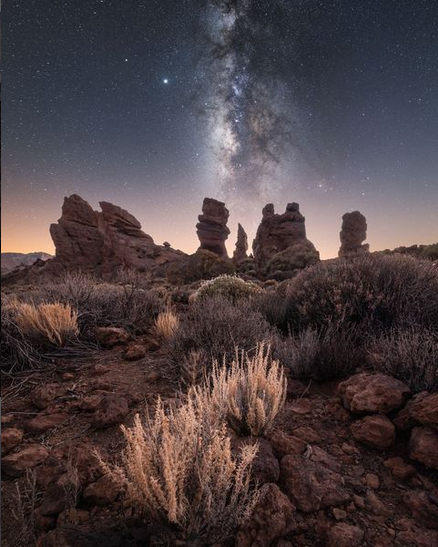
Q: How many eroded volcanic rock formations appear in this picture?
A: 5